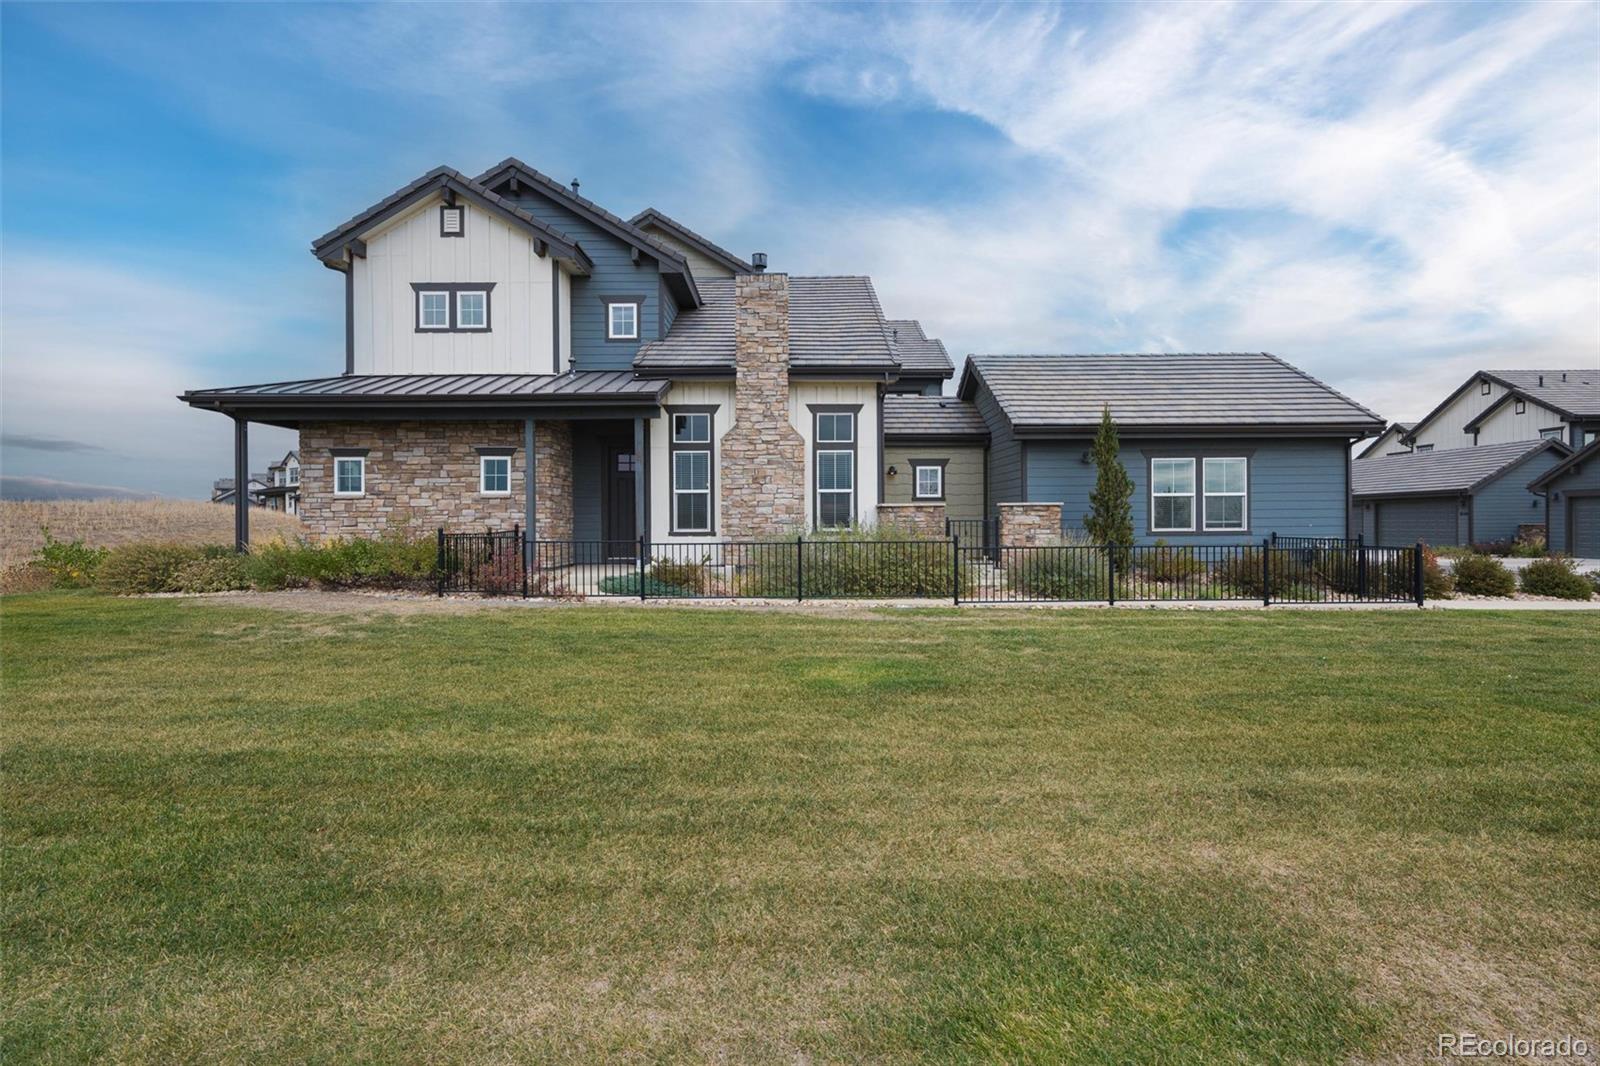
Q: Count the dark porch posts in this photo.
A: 3